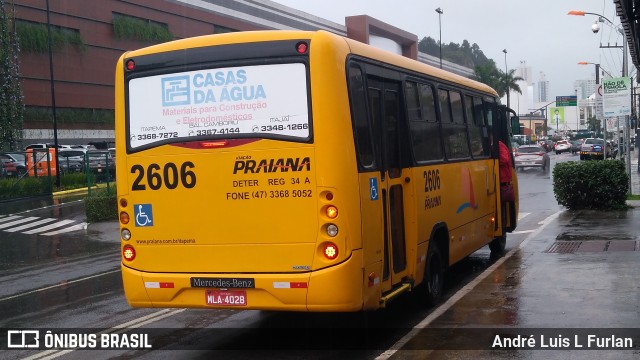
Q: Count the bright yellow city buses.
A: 1